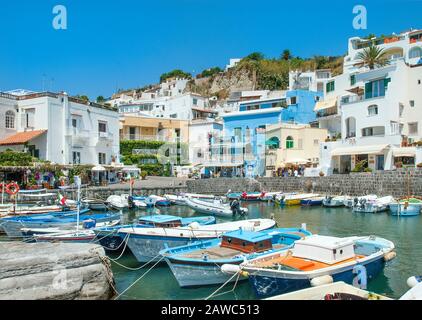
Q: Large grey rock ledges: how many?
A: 1